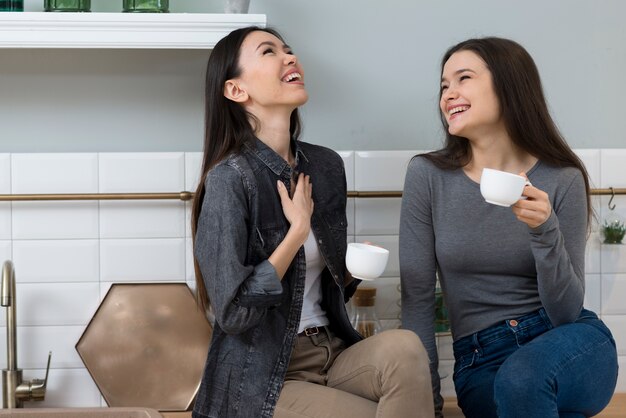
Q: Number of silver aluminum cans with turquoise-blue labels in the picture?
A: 0